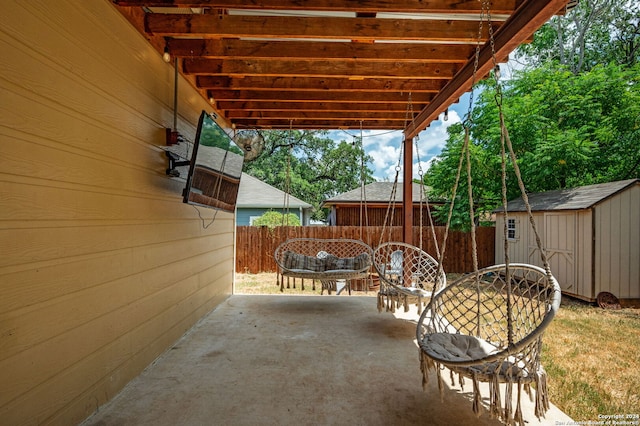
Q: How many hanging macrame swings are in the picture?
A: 3